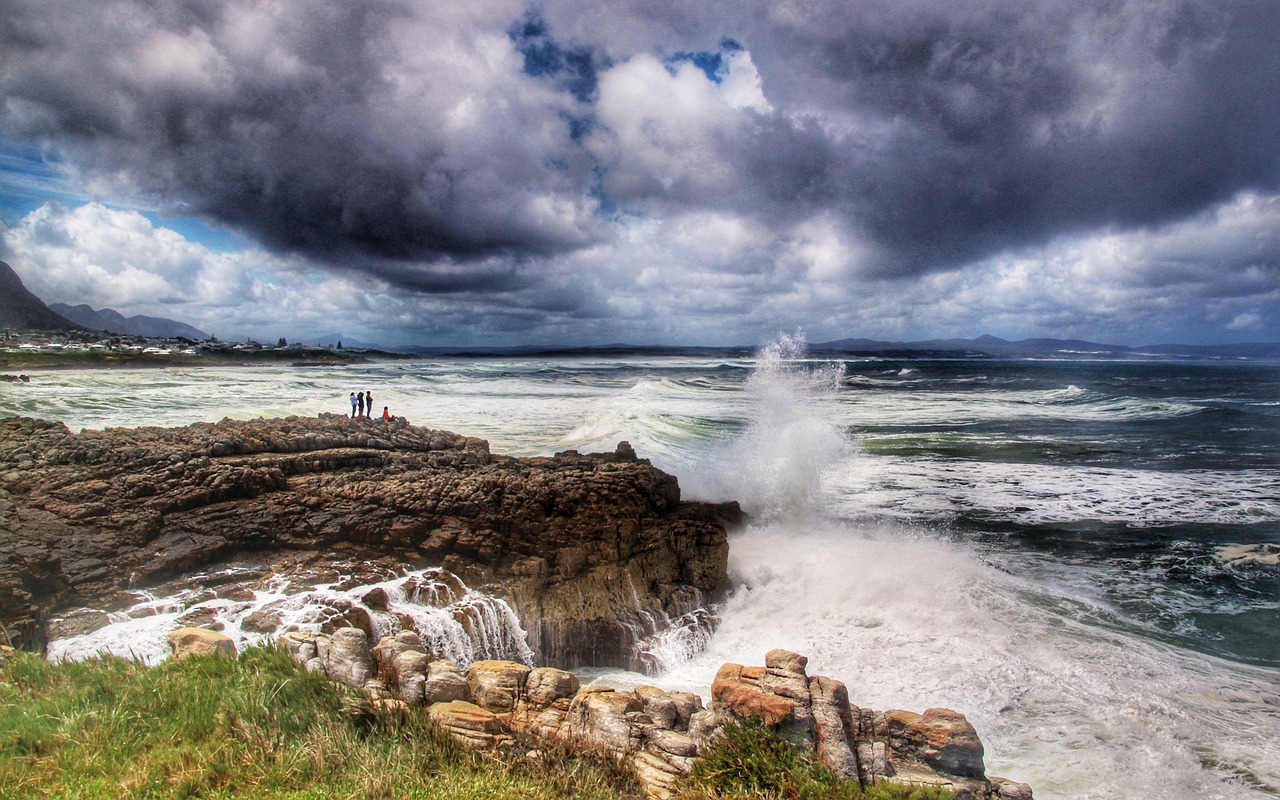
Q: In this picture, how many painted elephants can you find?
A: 0